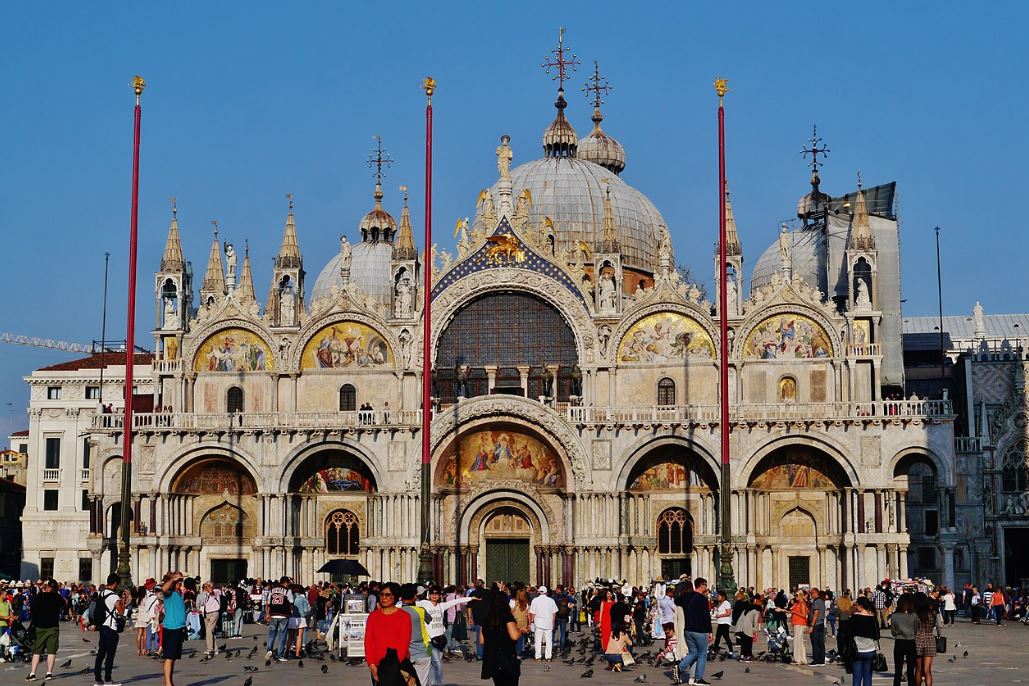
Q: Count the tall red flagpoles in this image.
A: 3